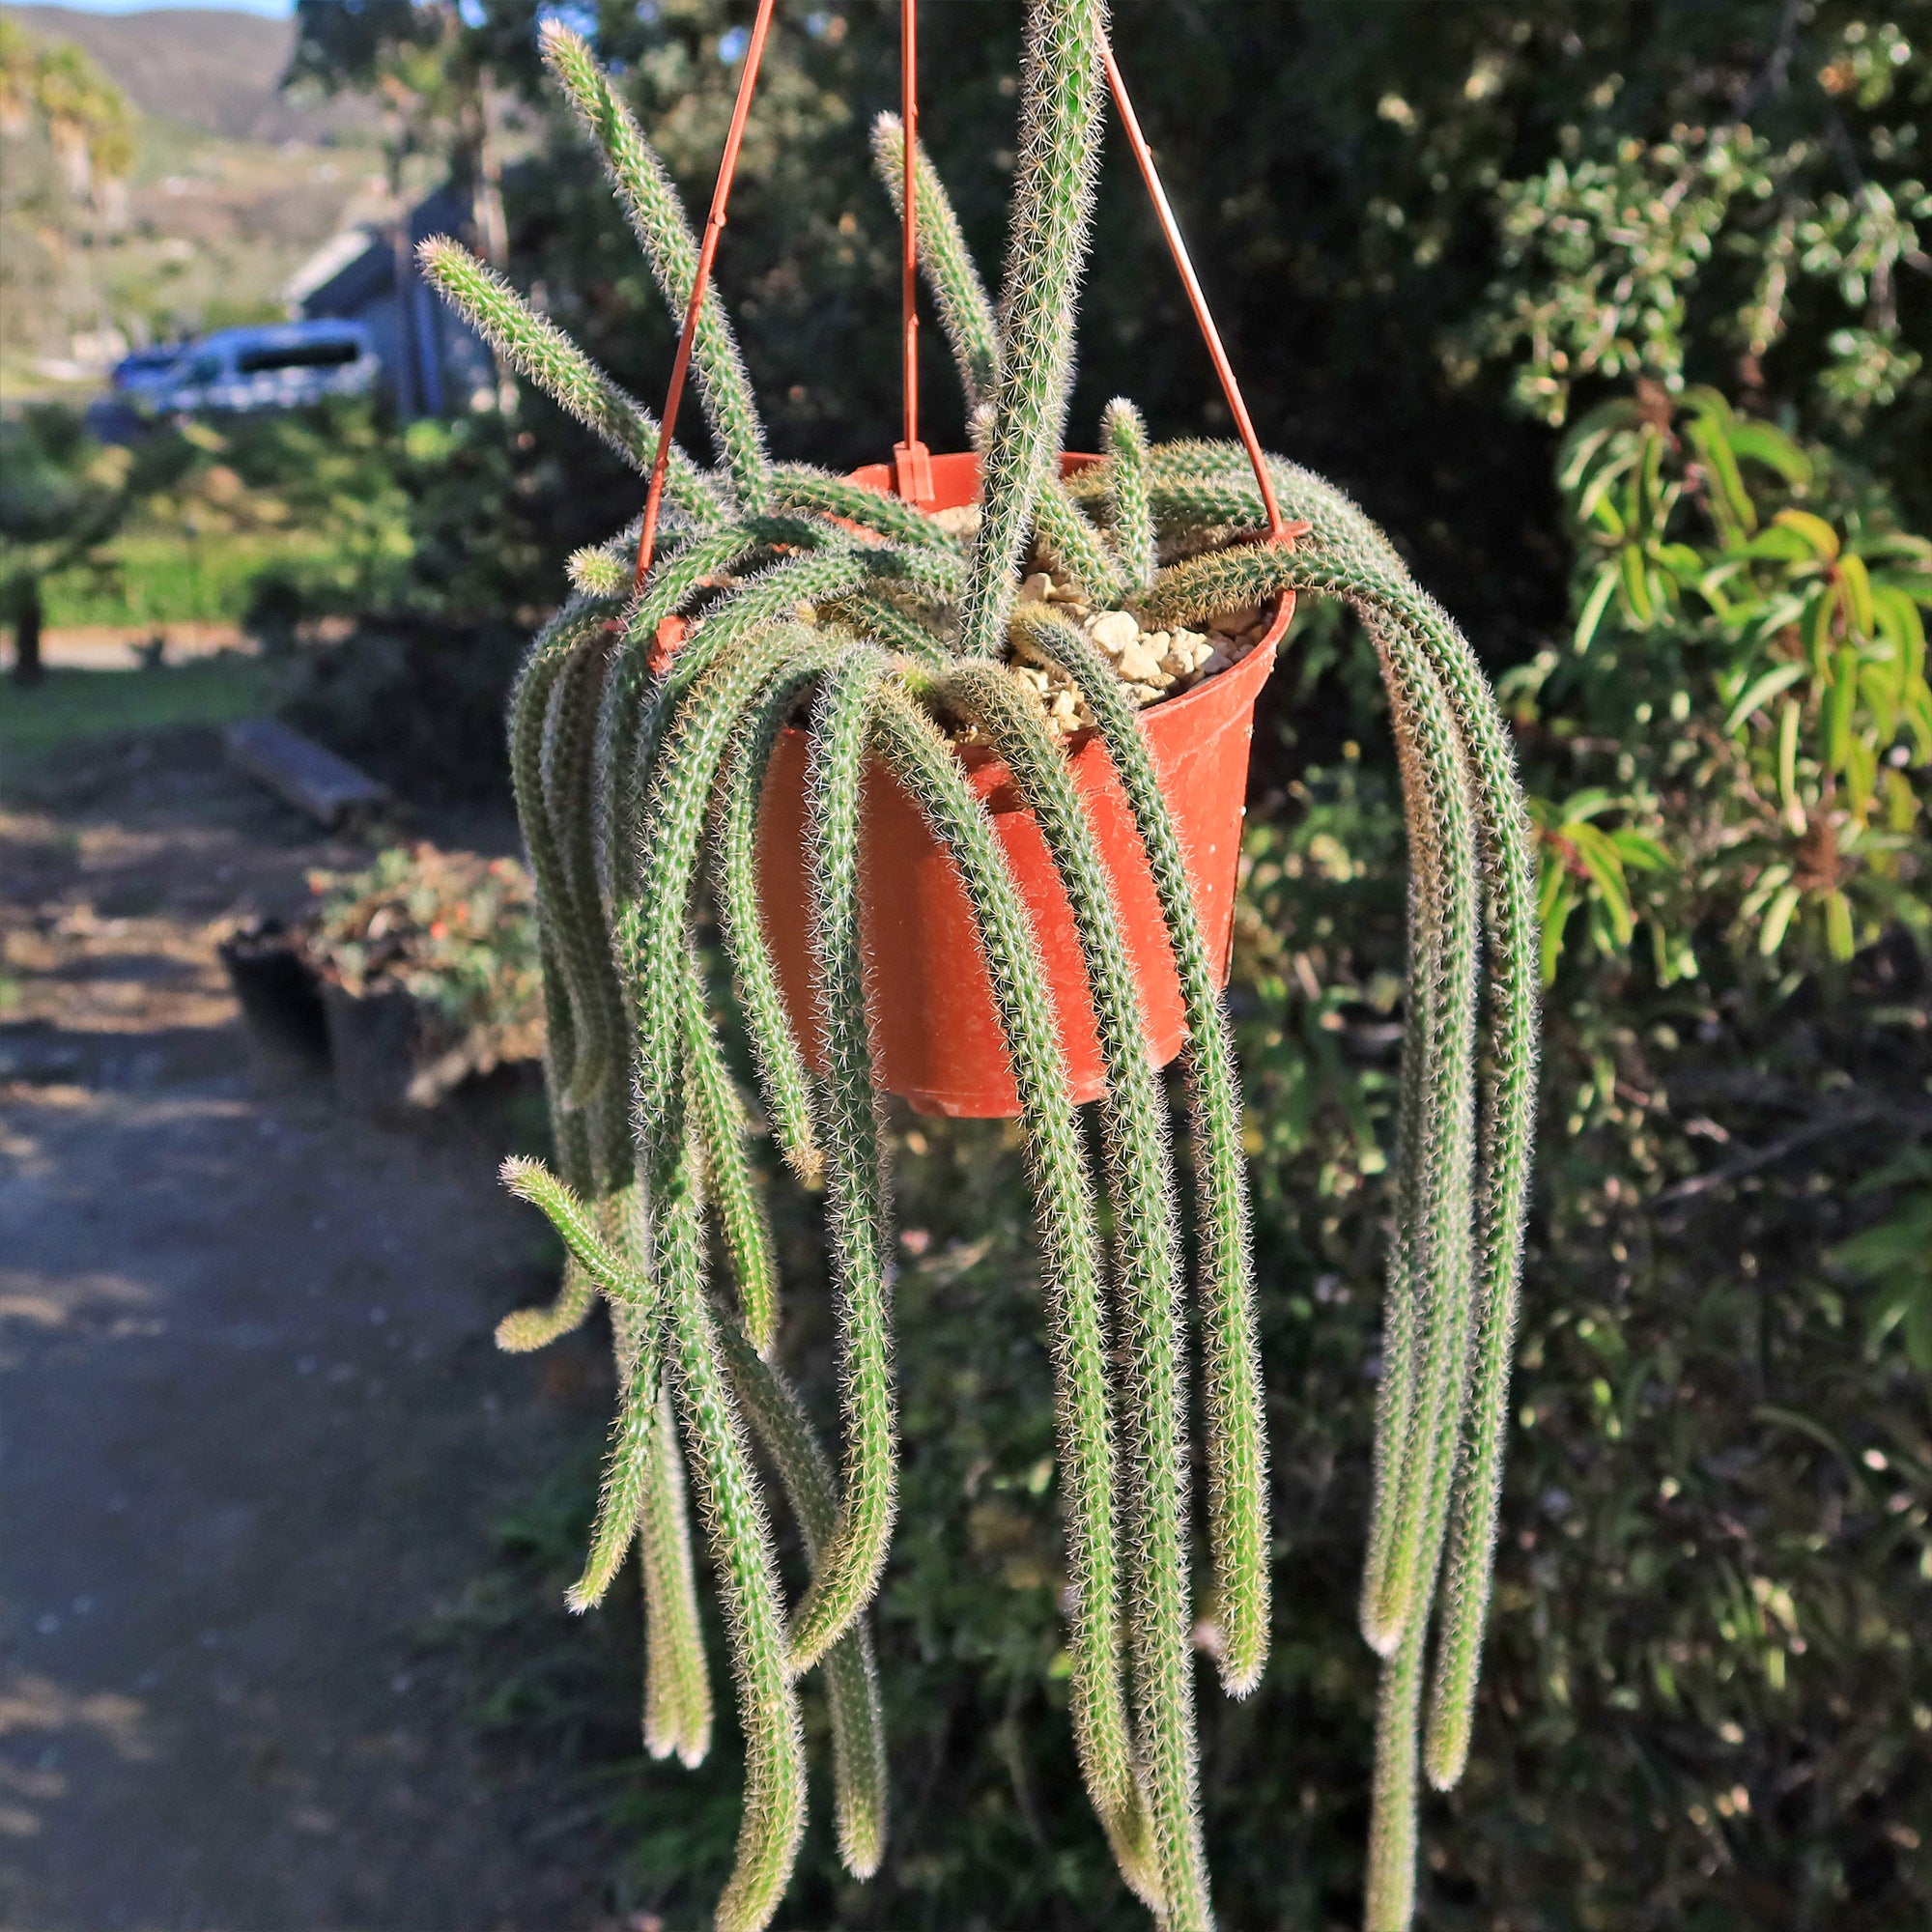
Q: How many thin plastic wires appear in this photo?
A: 3